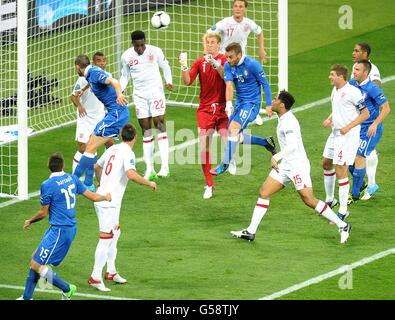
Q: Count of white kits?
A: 7